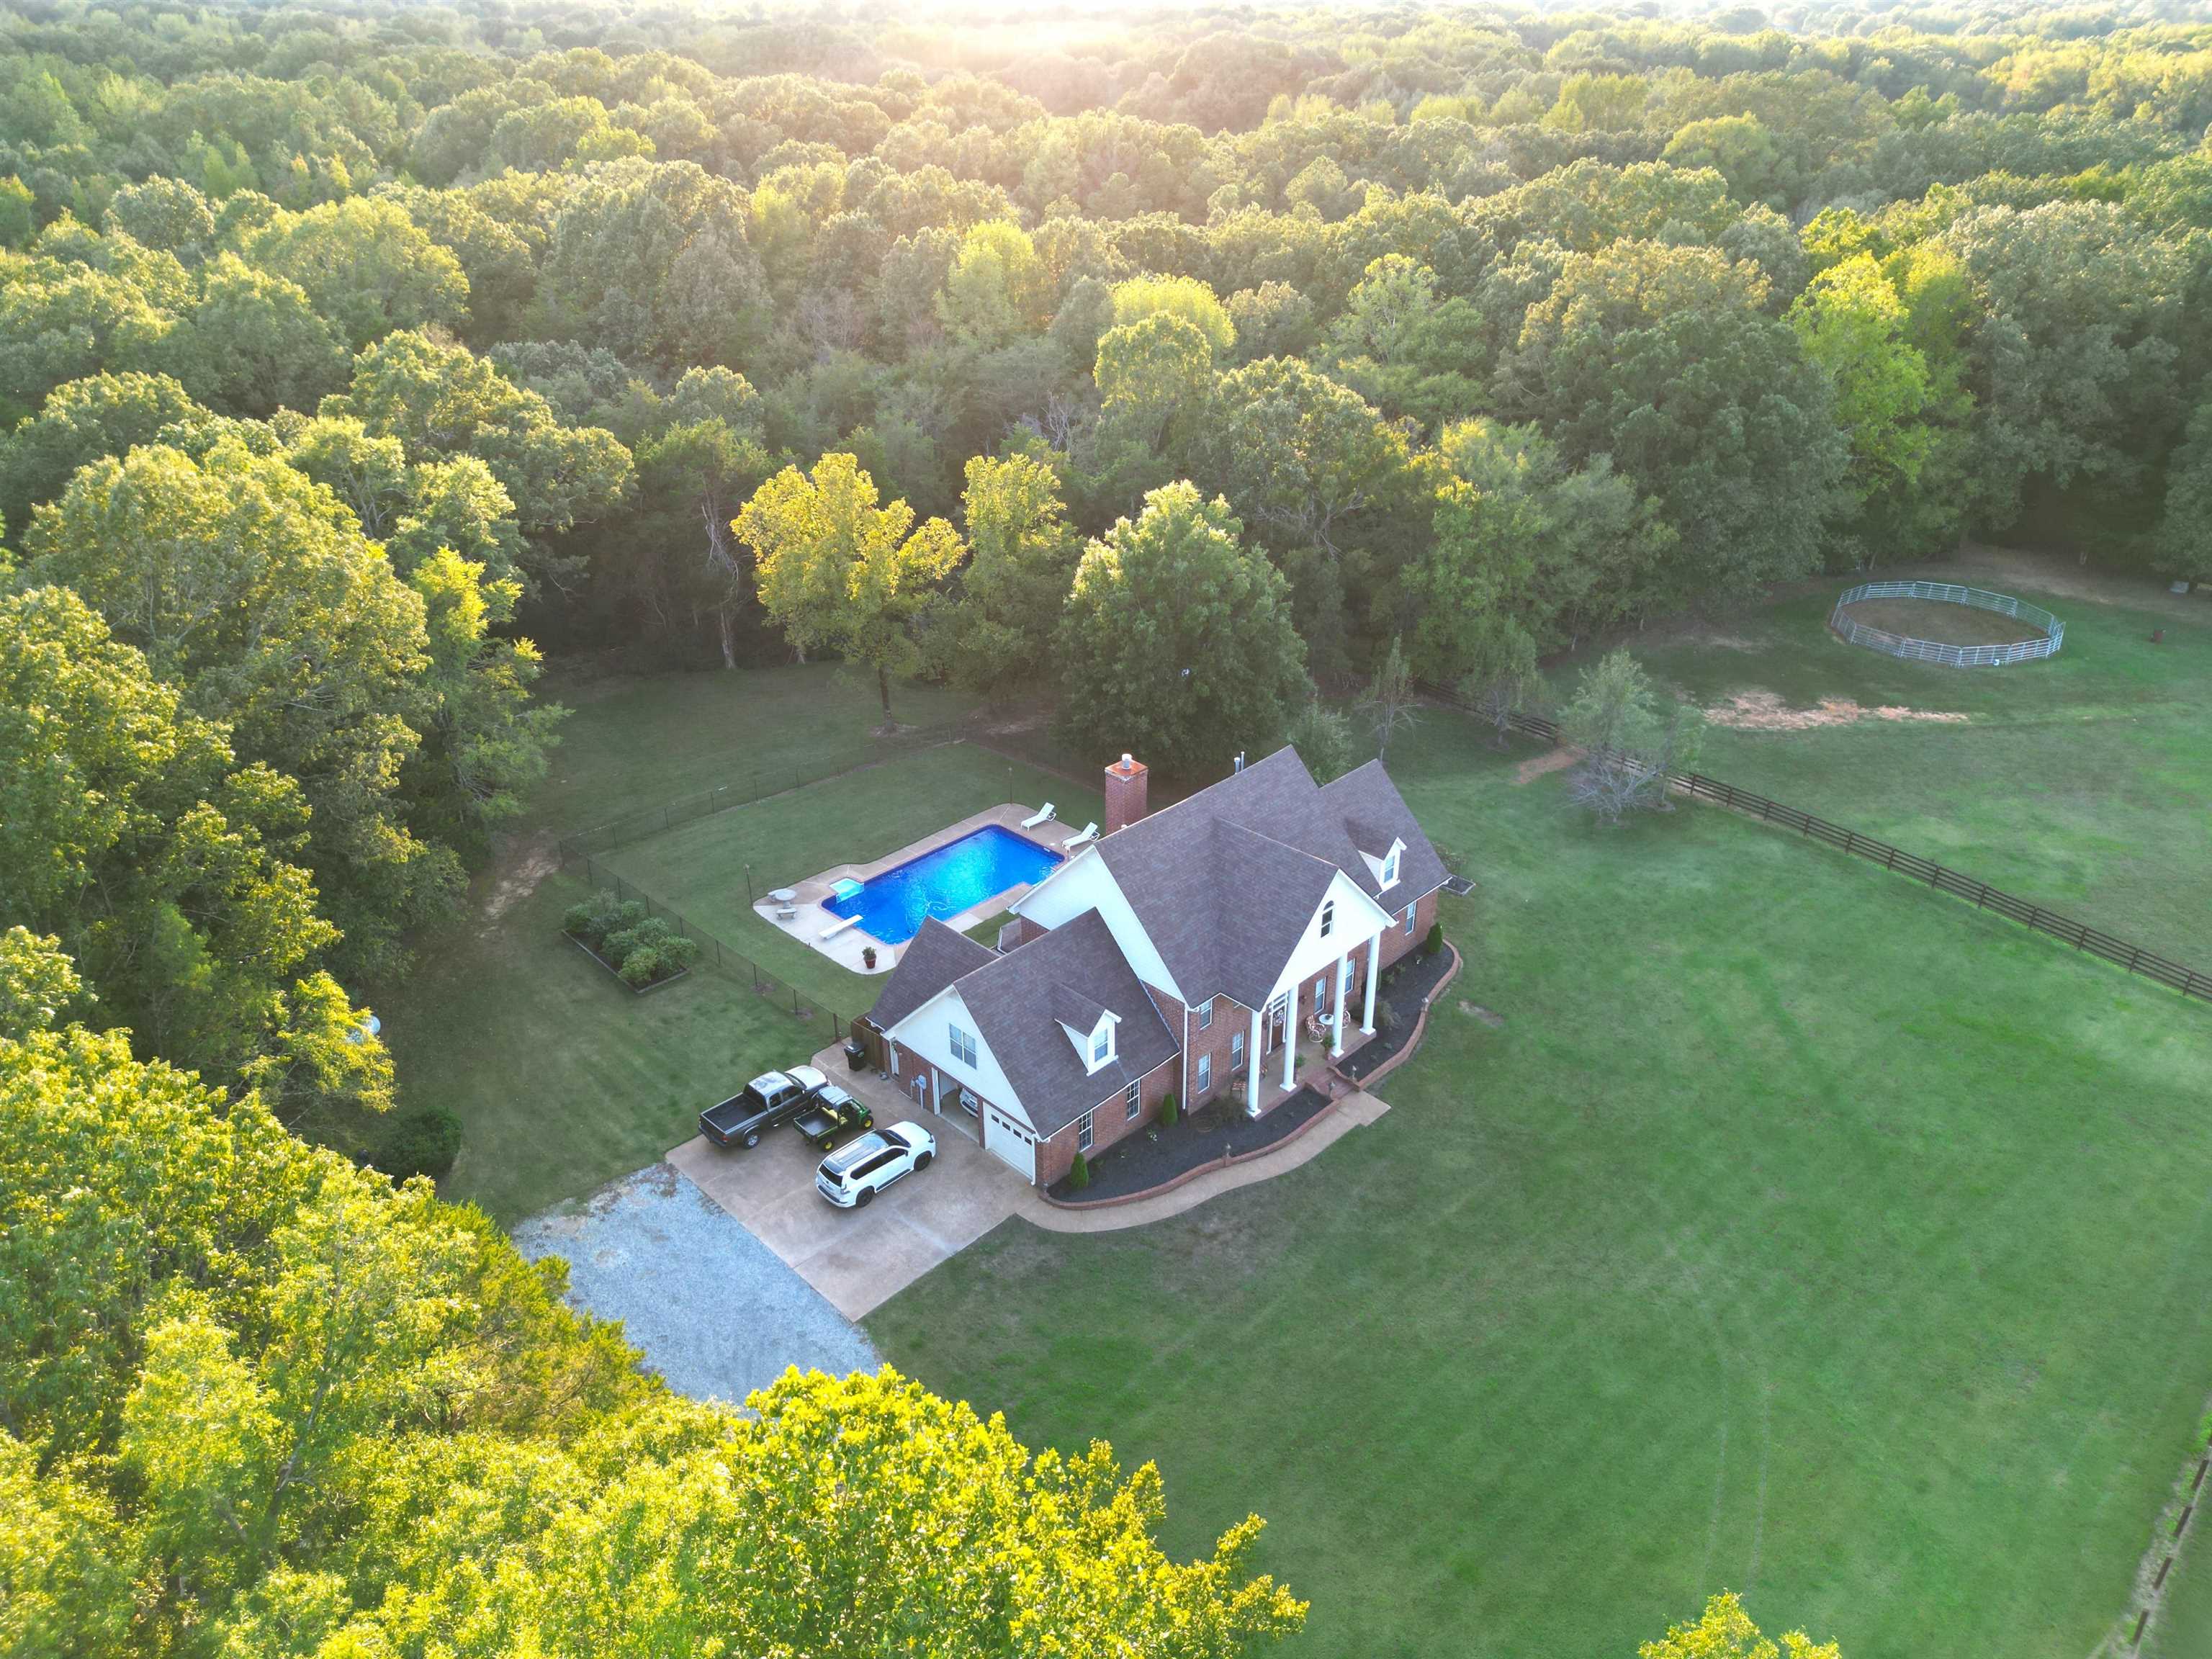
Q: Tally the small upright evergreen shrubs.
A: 3